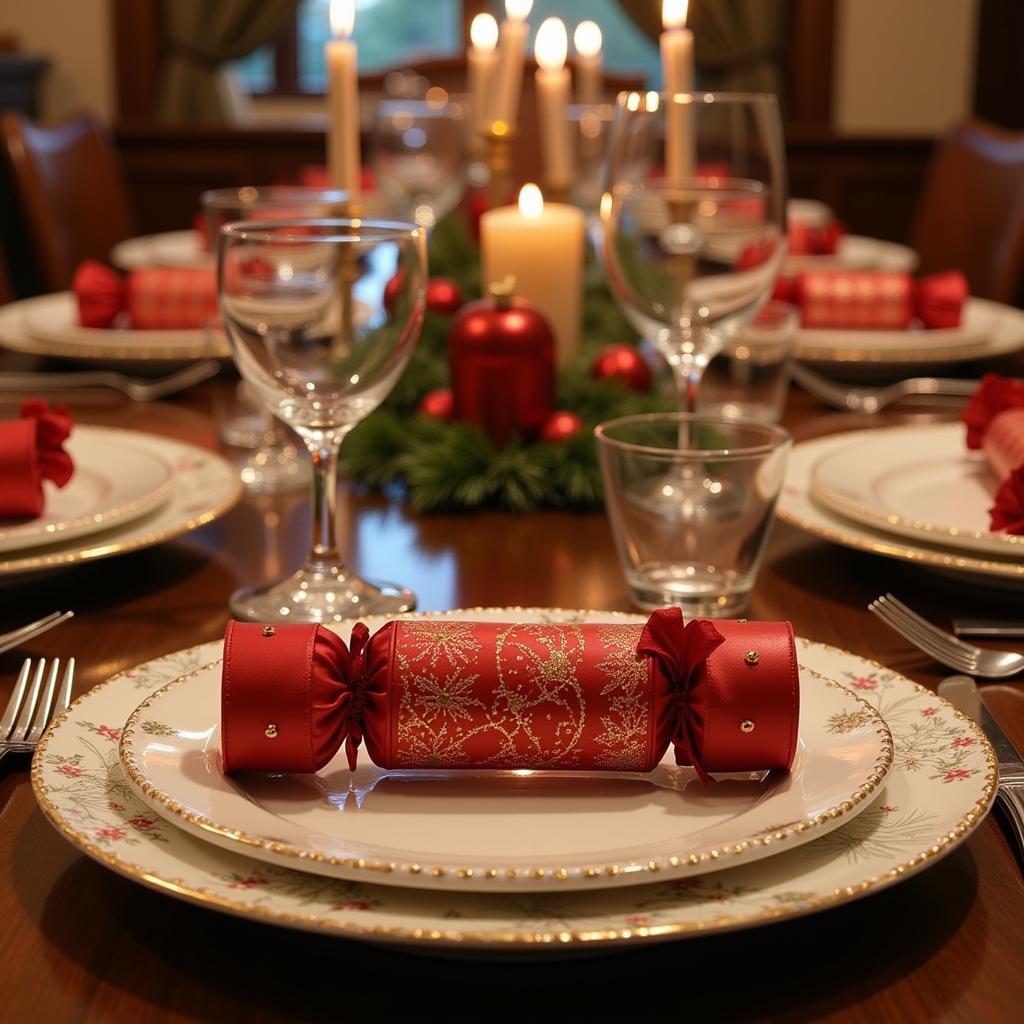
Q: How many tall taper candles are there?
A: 6